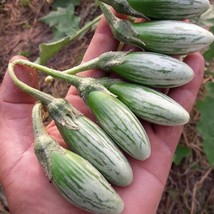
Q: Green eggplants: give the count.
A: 7